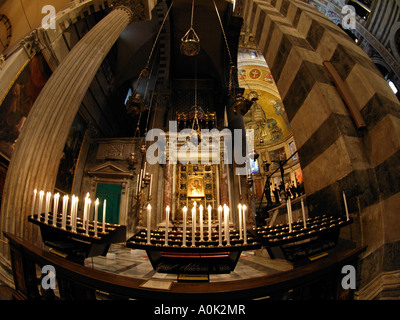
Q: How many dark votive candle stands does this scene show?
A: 3